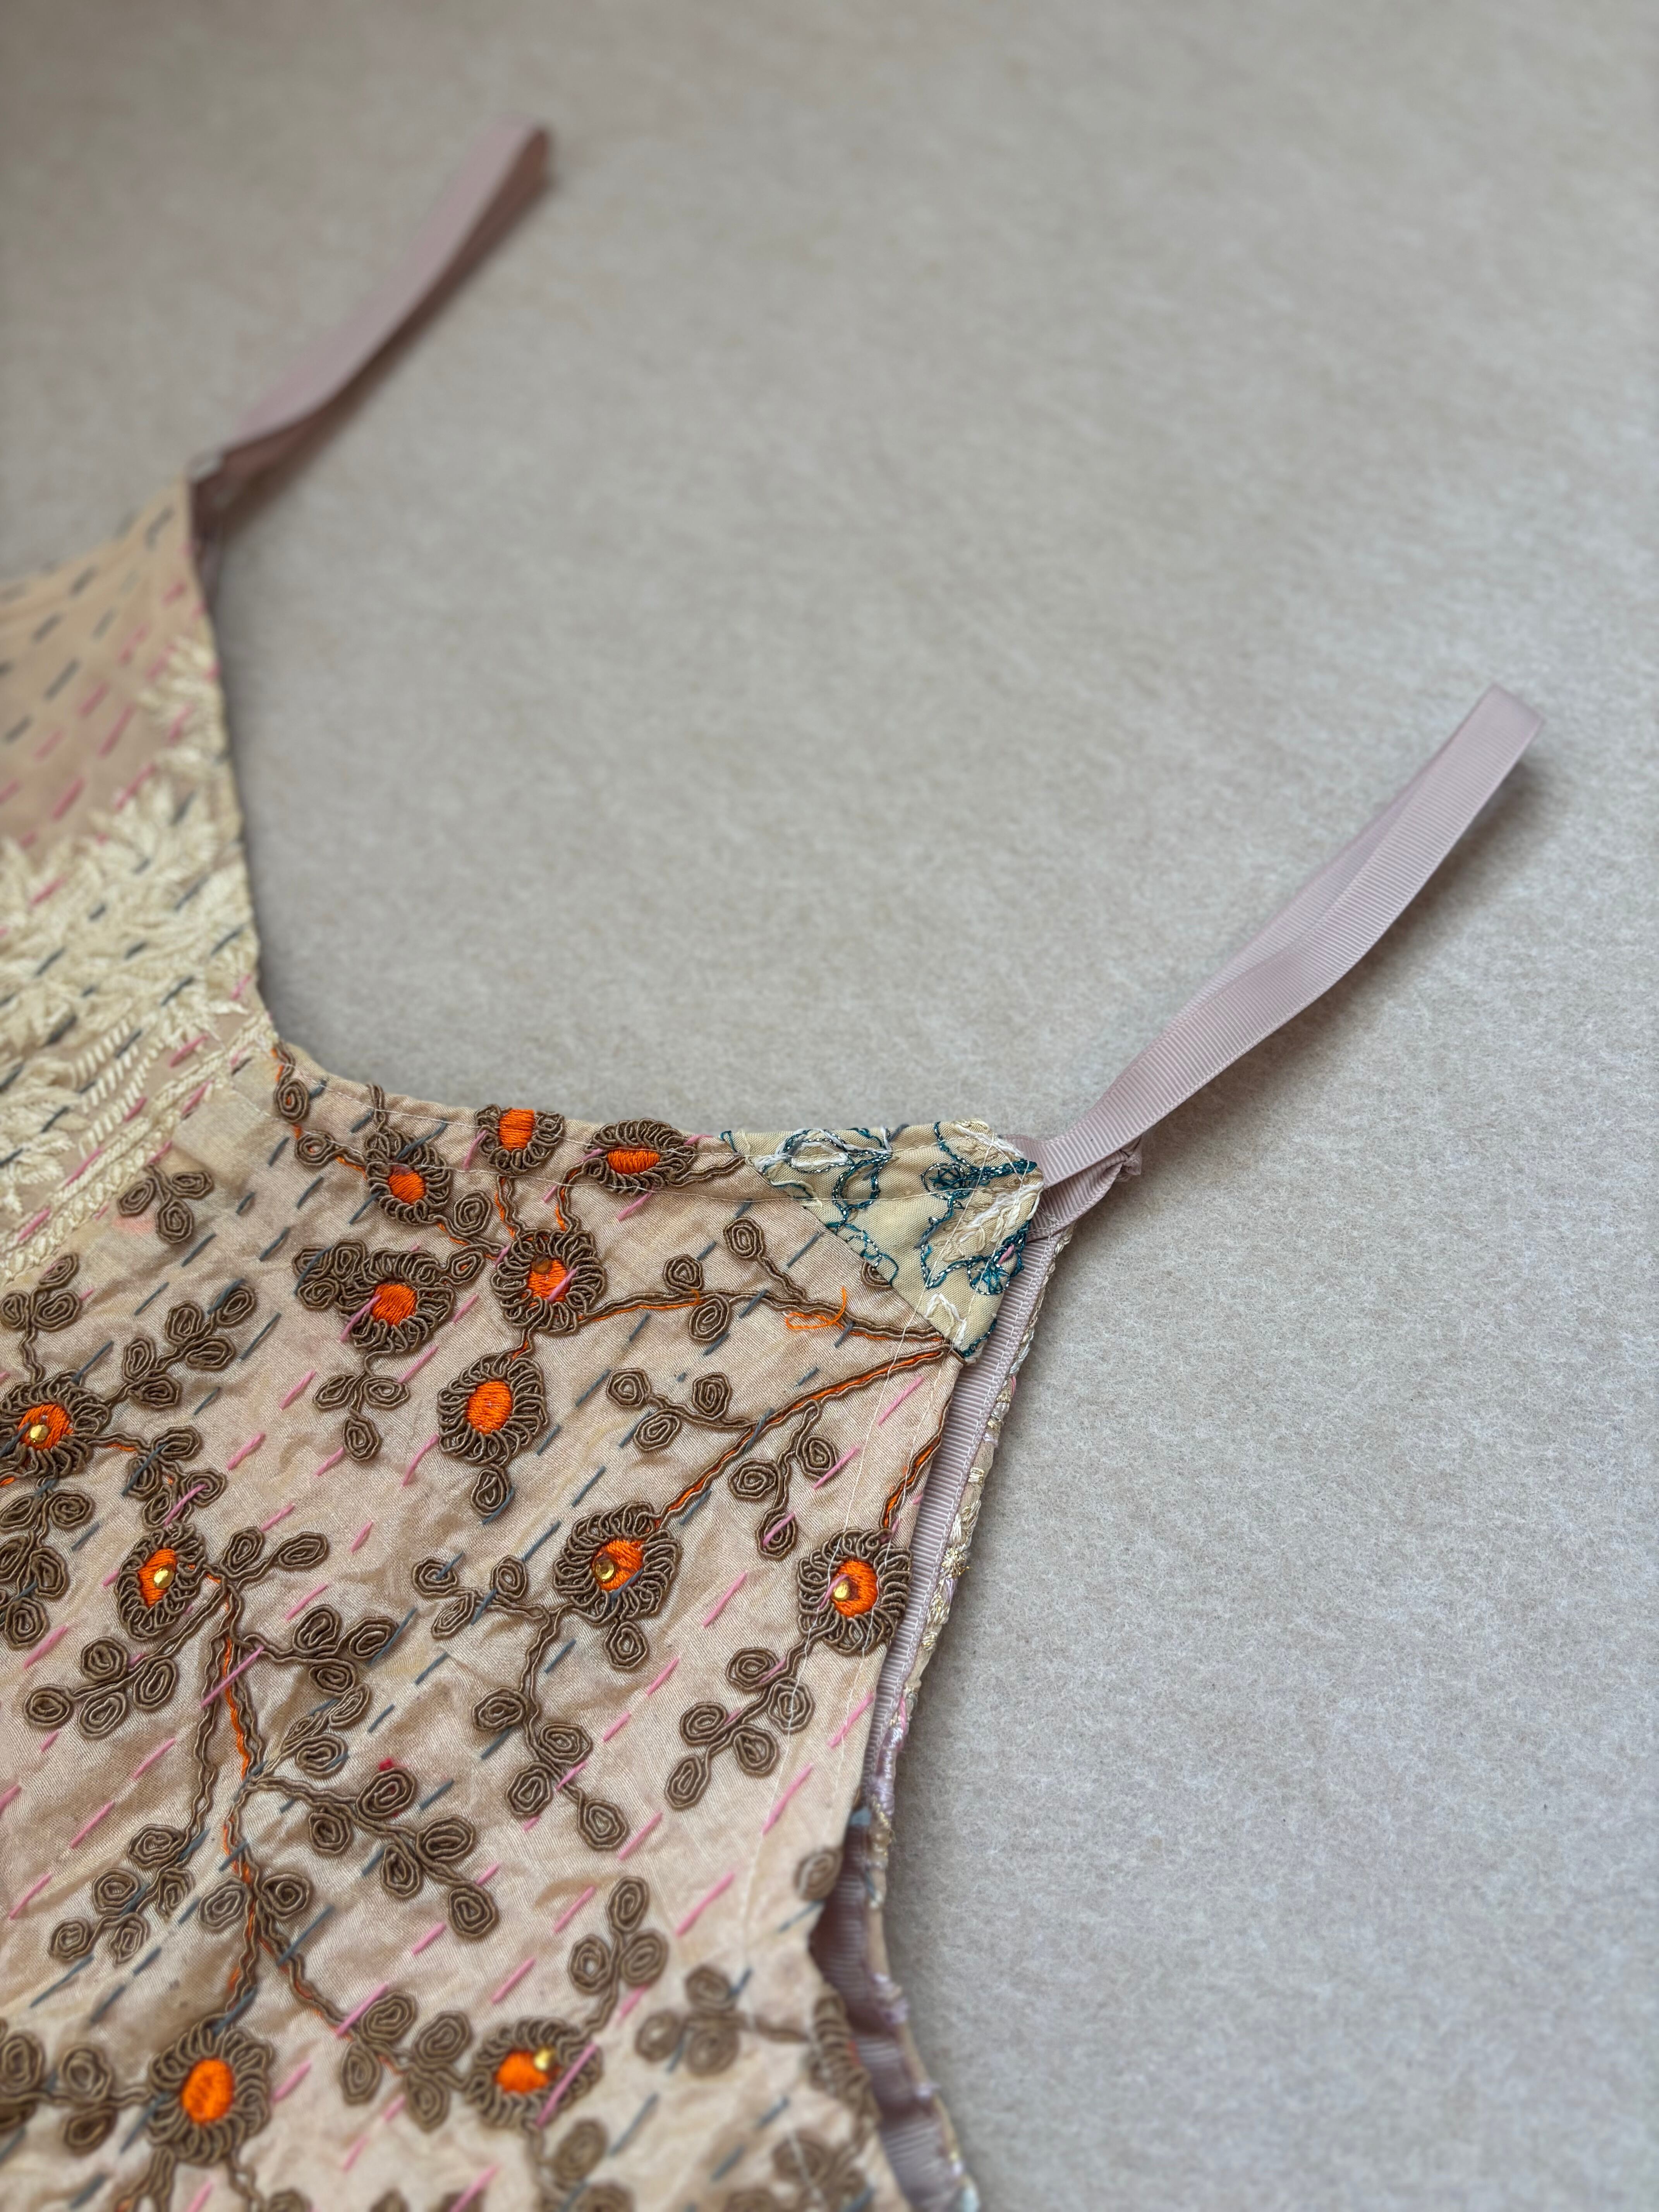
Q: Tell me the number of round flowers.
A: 12